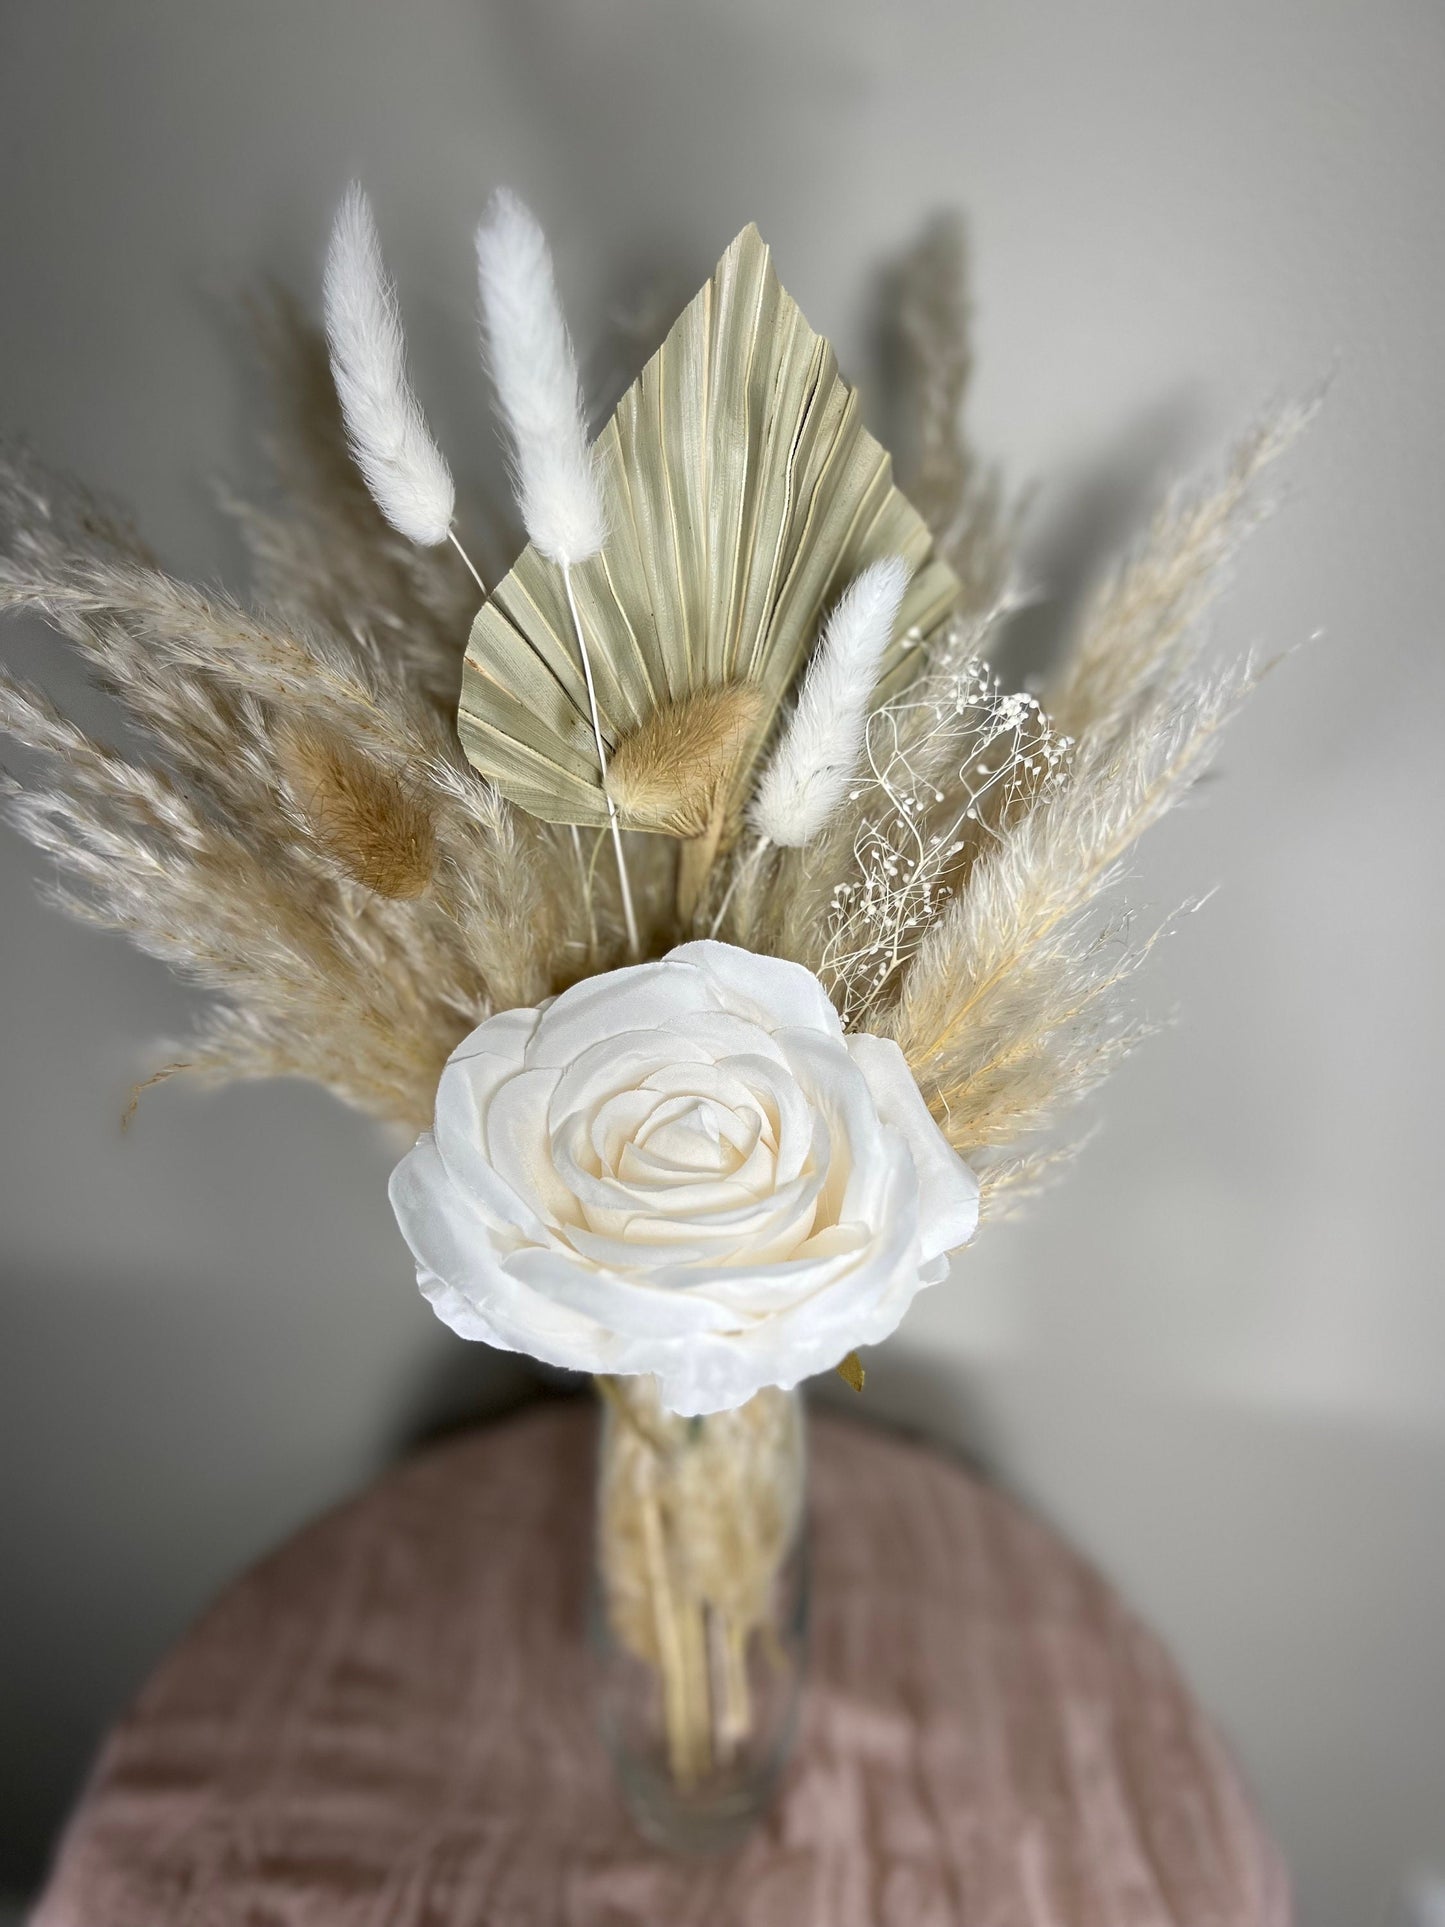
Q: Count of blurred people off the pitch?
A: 0